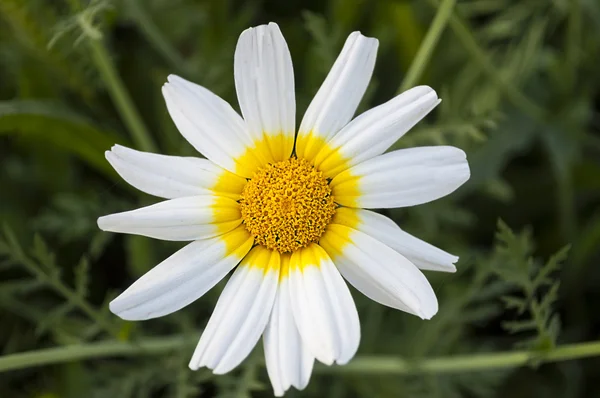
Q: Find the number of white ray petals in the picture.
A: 13